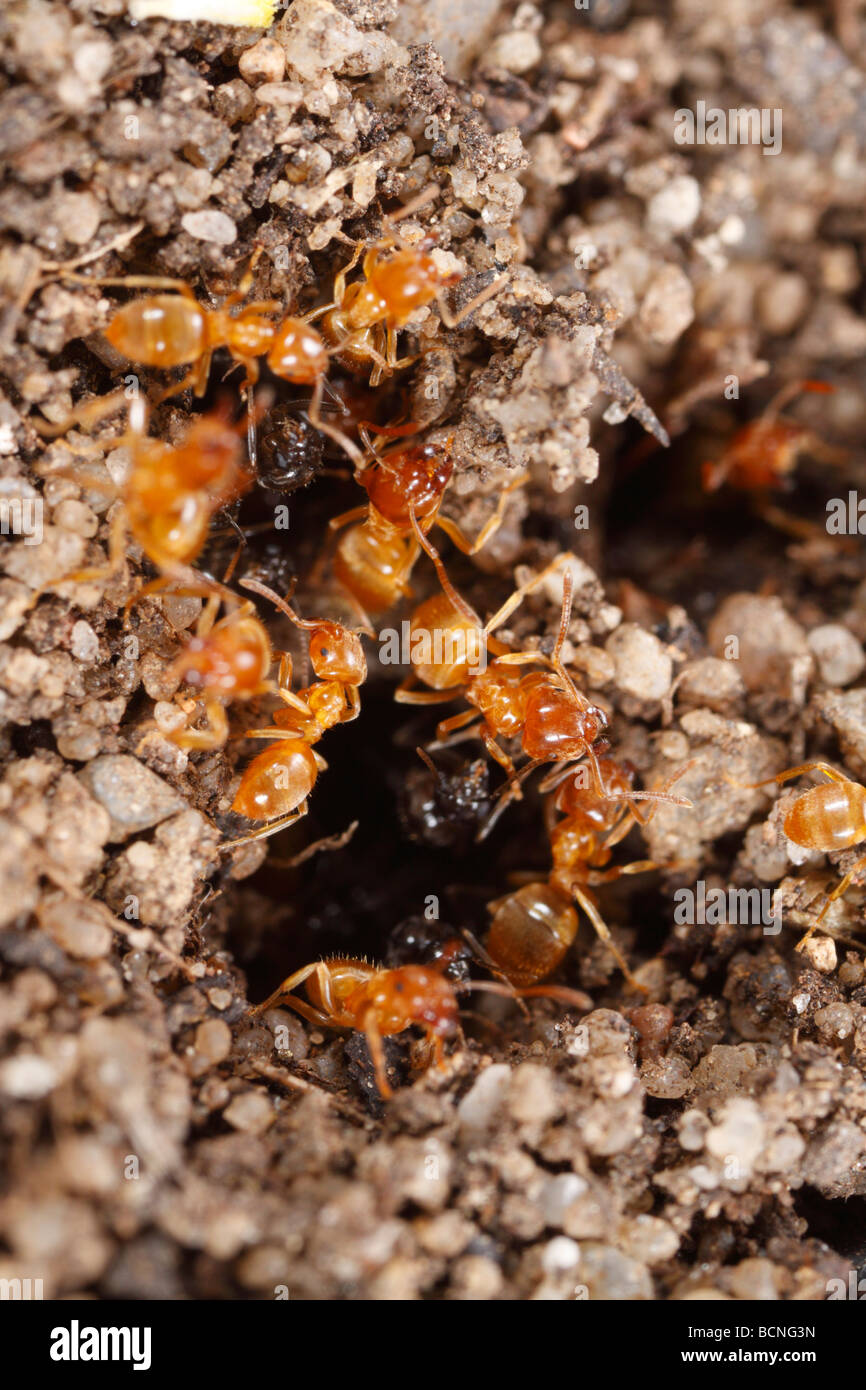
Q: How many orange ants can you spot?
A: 11